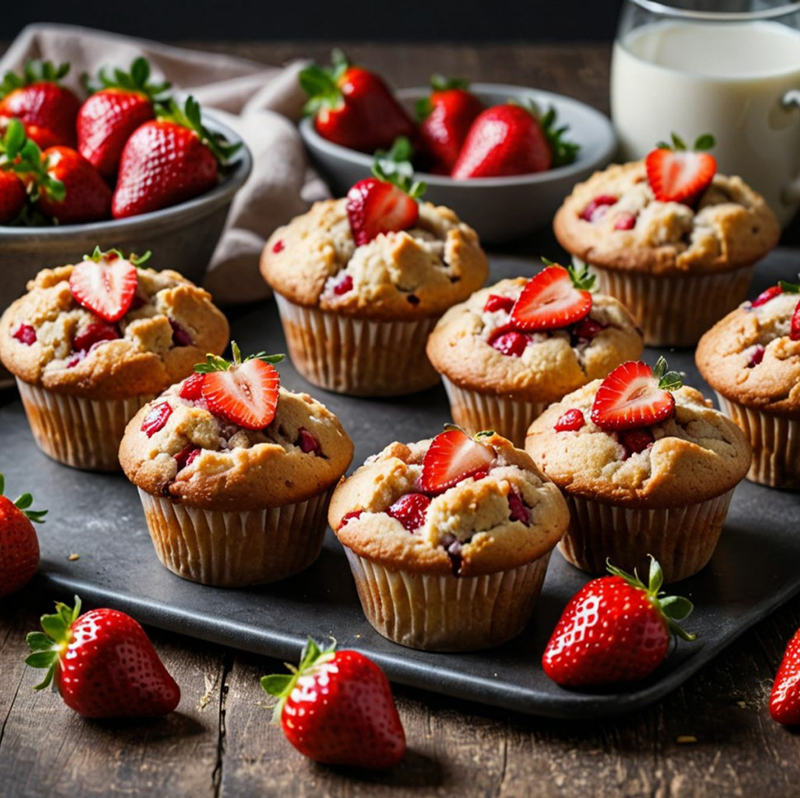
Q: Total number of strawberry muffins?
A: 8